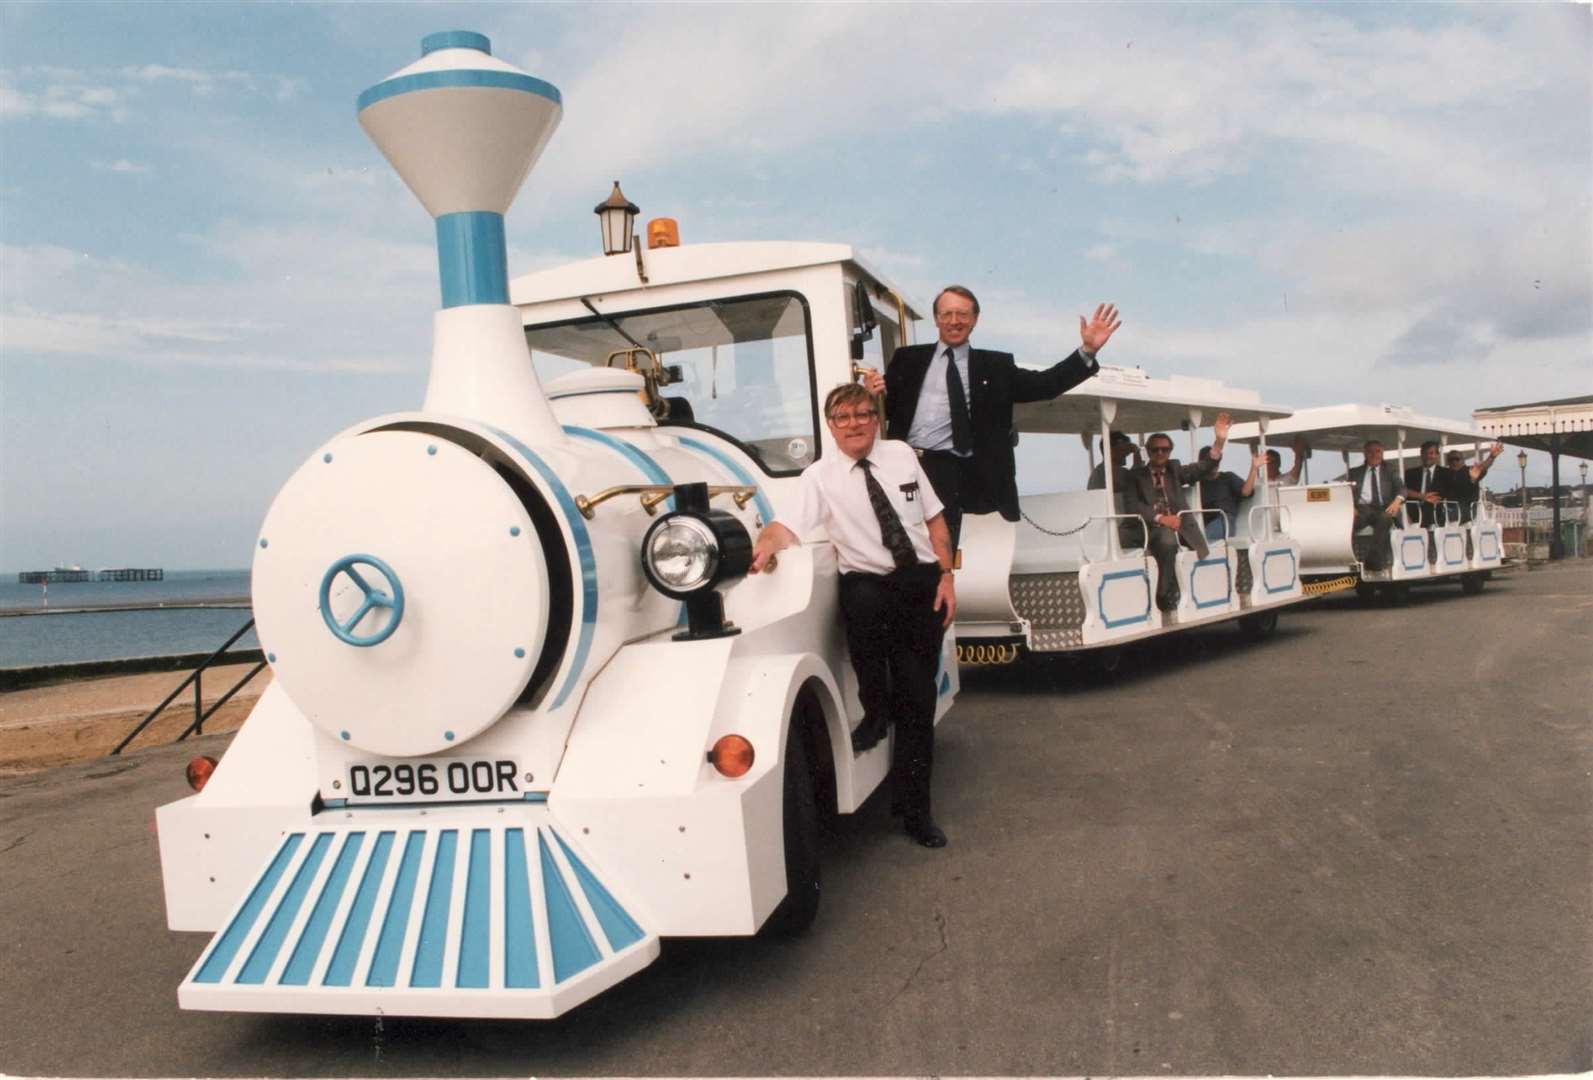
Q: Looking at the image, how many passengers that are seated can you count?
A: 7